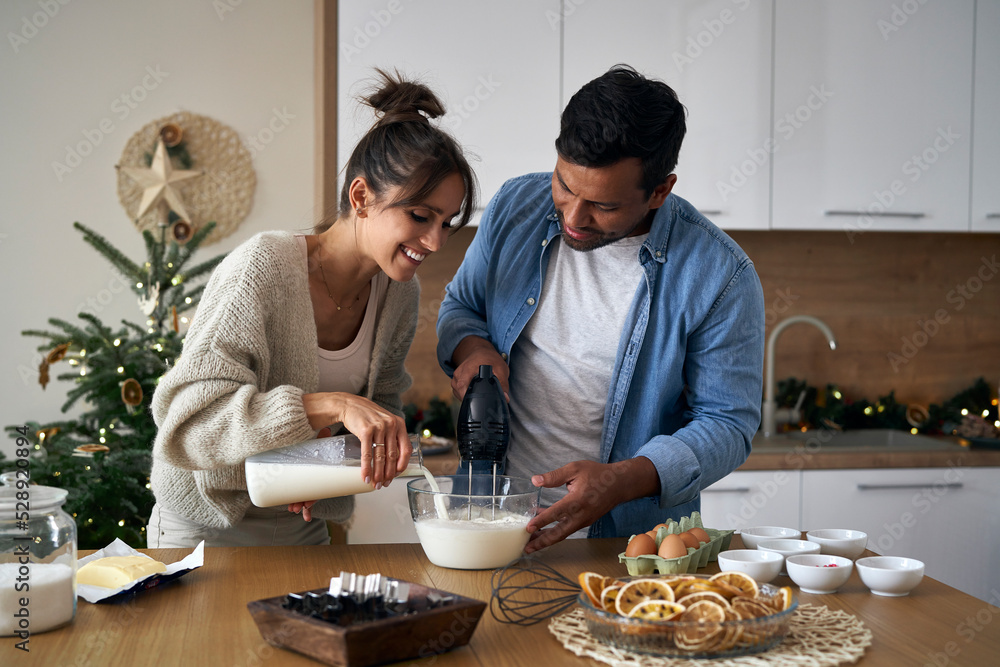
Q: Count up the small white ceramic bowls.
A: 6